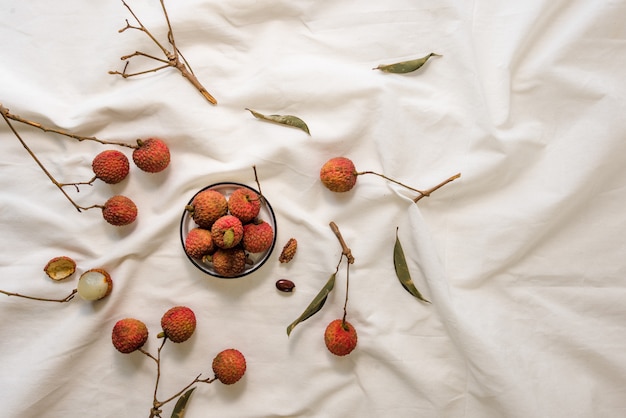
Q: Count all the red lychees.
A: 14